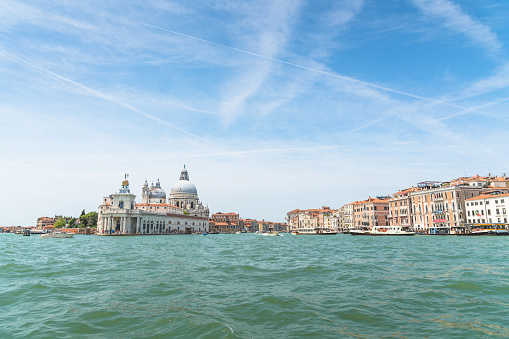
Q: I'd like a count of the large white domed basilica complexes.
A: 1